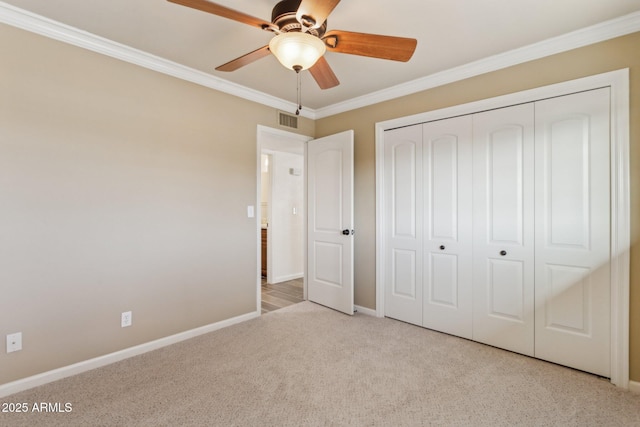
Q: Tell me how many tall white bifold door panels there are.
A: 4